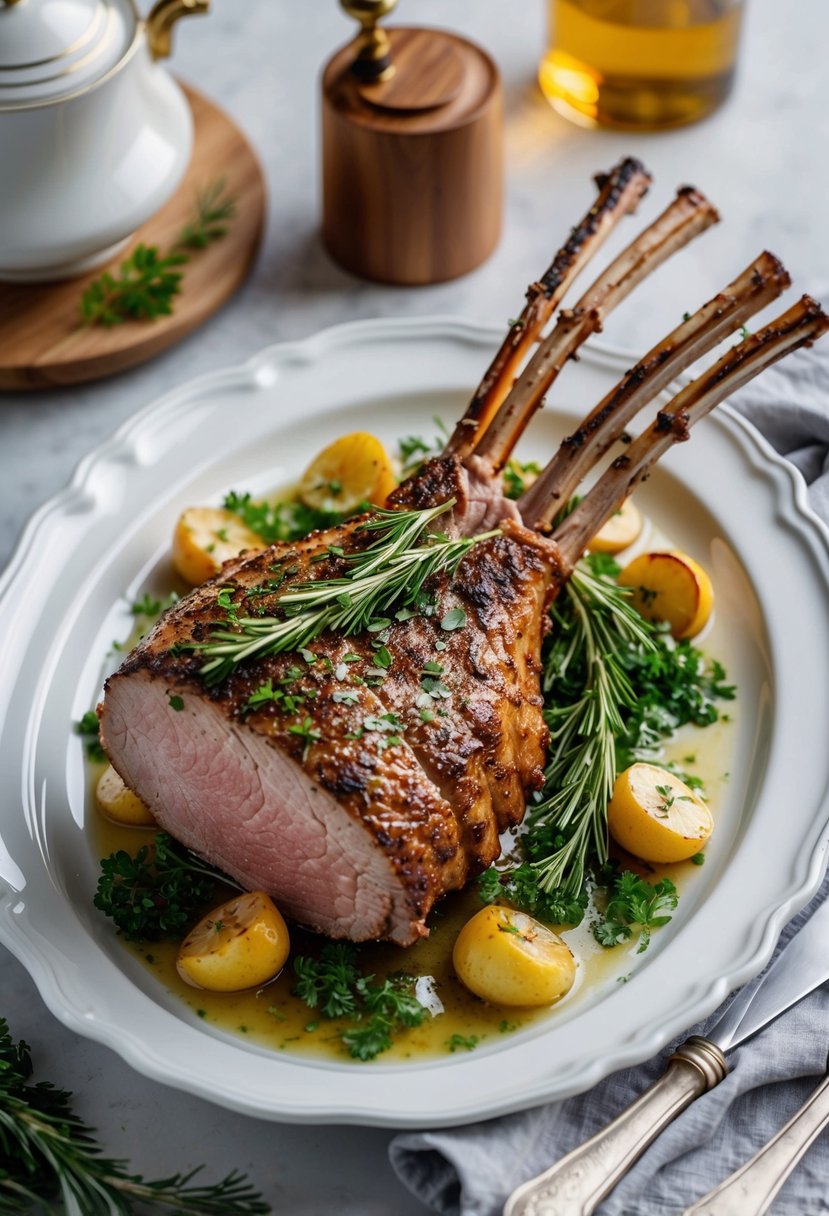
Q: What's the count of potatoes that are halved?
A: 8